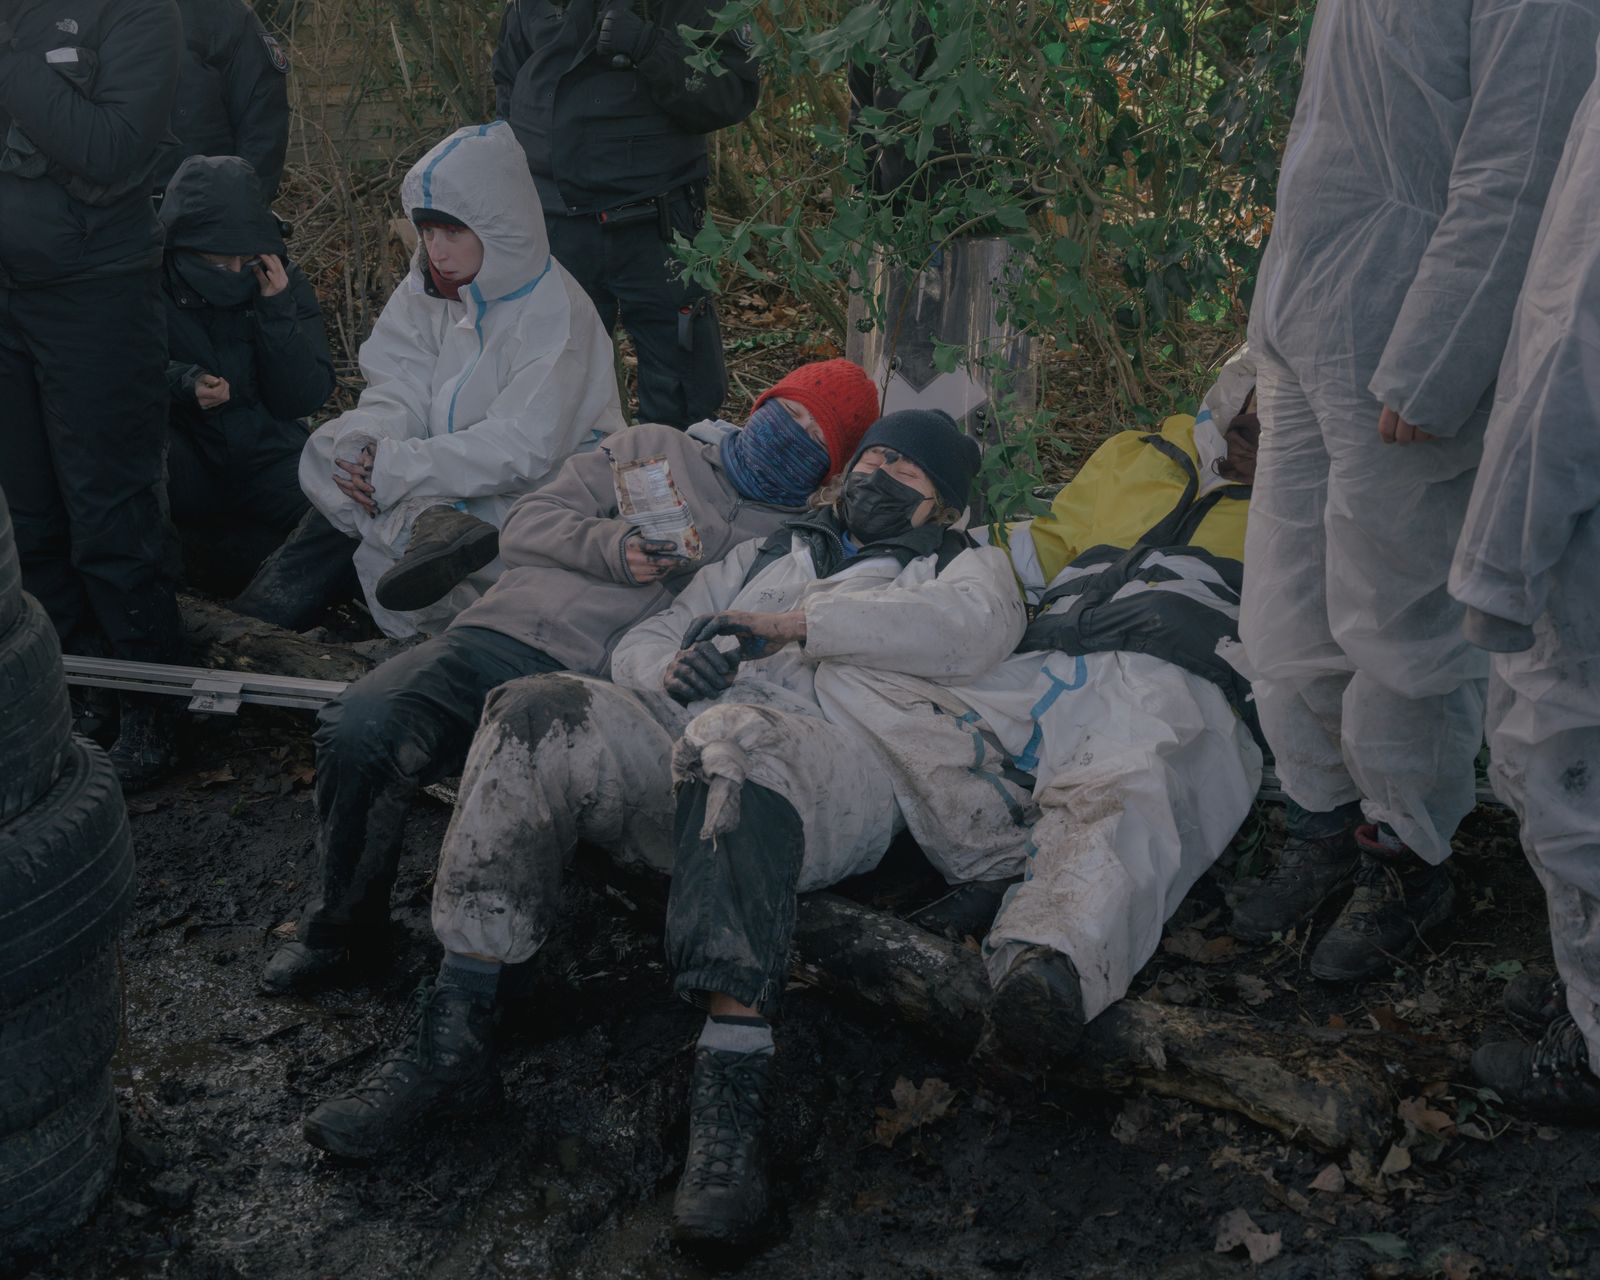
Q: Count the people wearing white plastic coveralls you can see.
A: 5